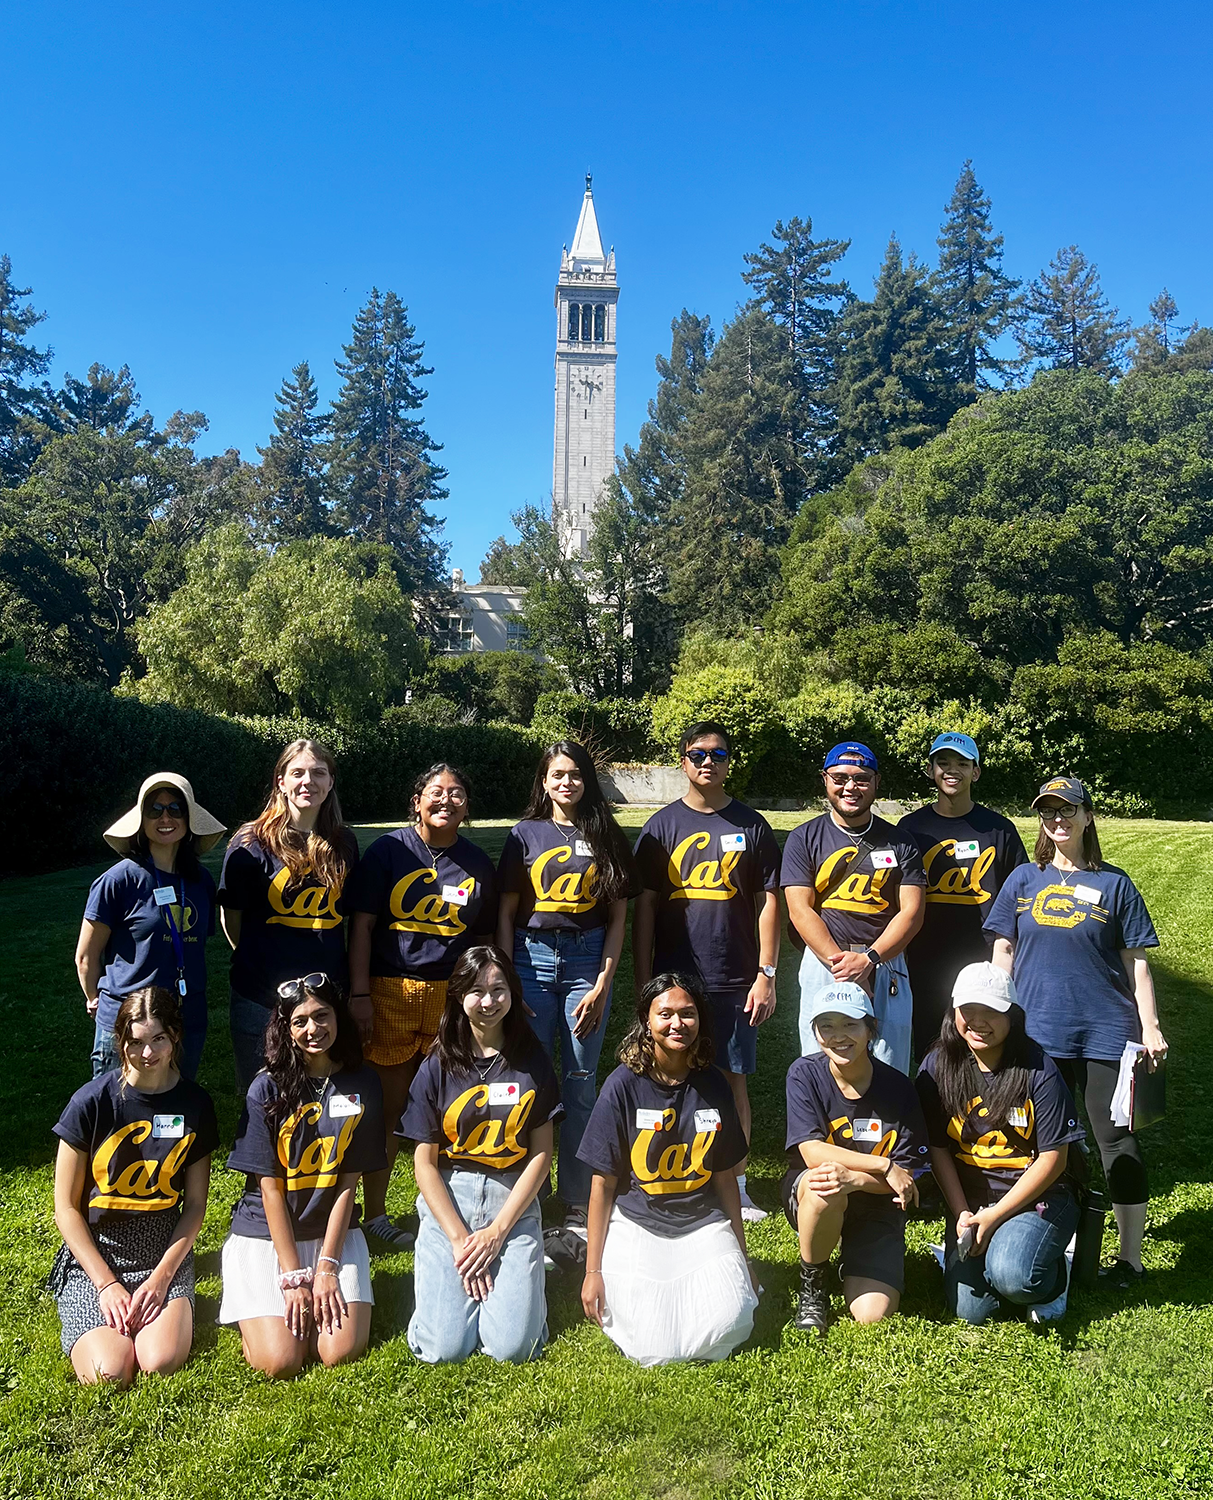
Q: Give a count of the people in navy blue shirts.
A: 14